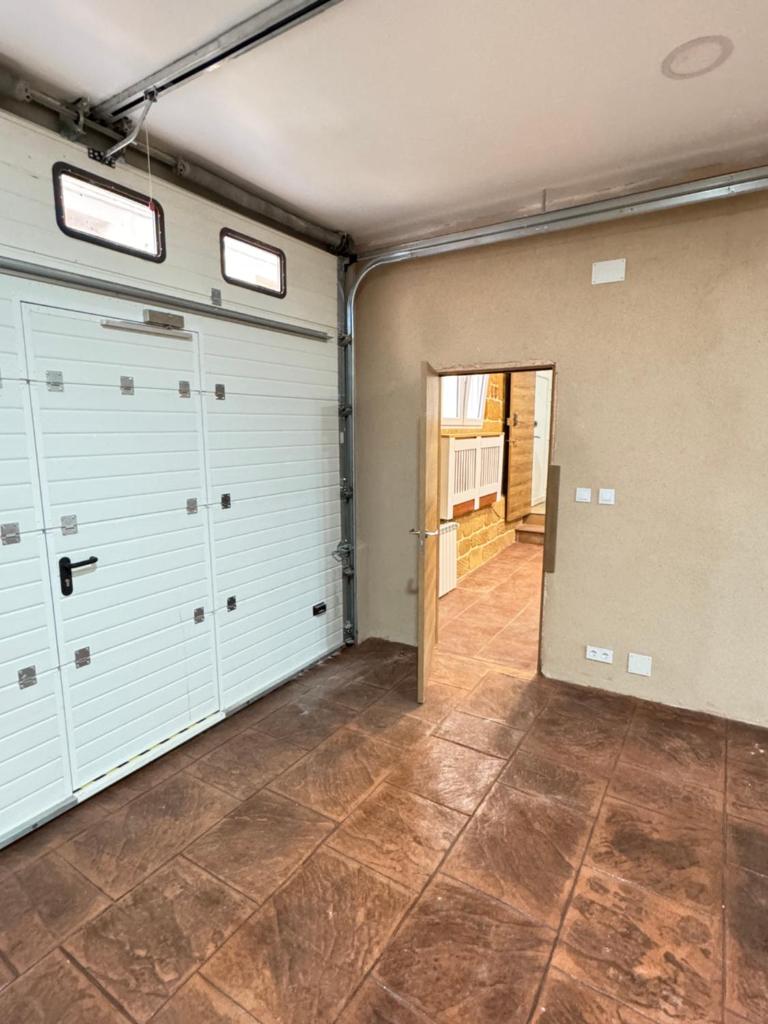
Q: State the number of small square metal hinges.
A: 13